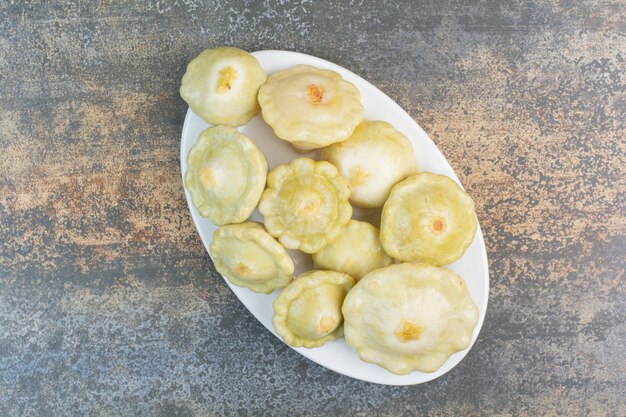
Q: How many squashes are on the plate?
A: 10